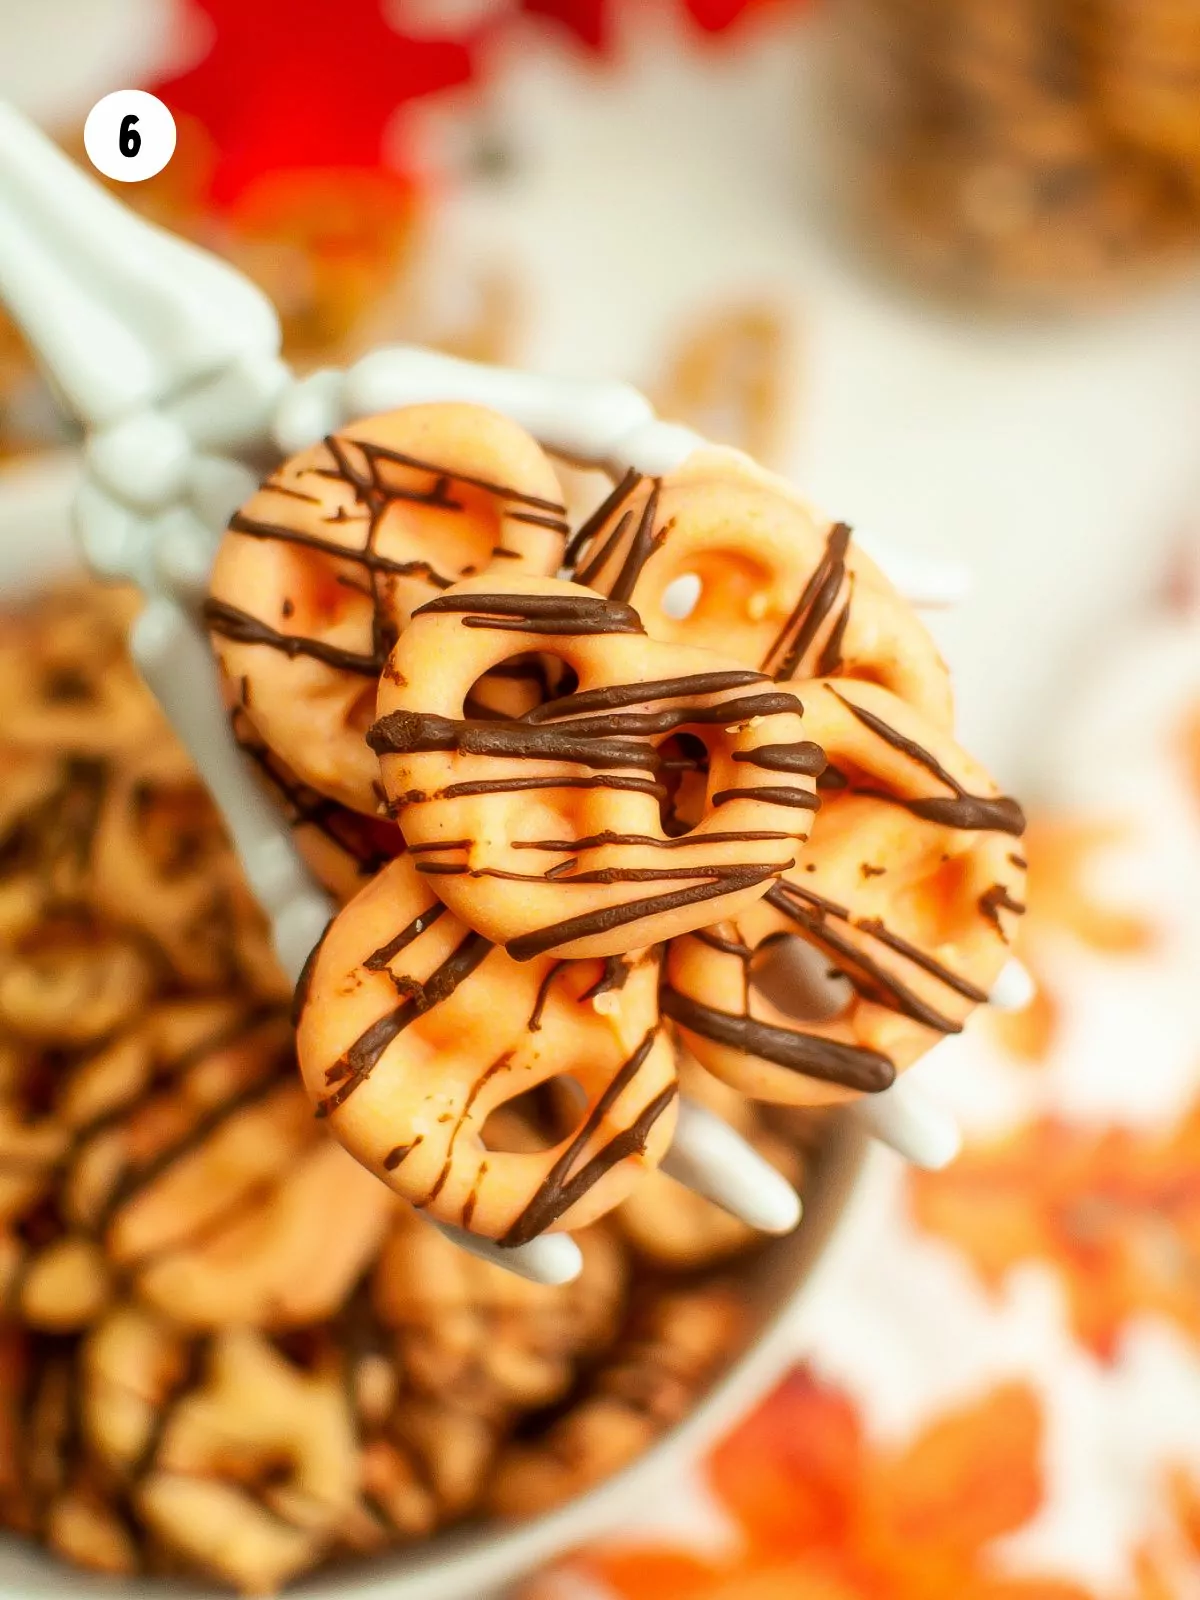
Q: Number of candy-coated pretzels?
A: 5